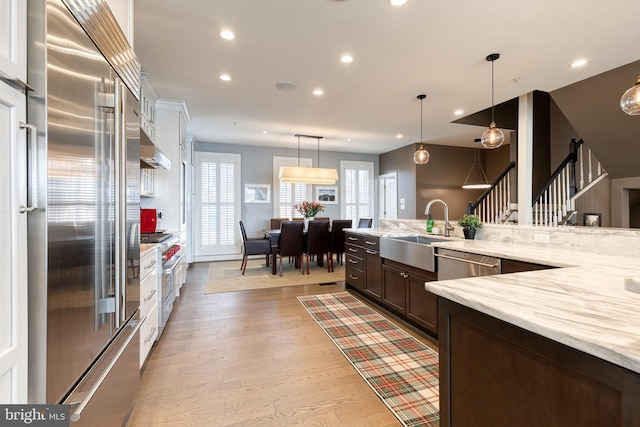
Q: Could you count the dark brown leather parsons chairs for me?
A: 8